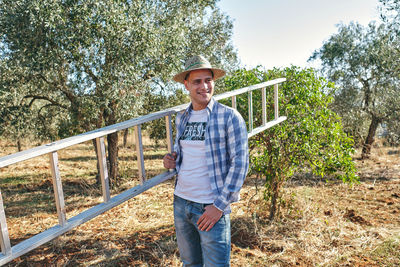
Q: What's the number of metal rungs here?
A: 9